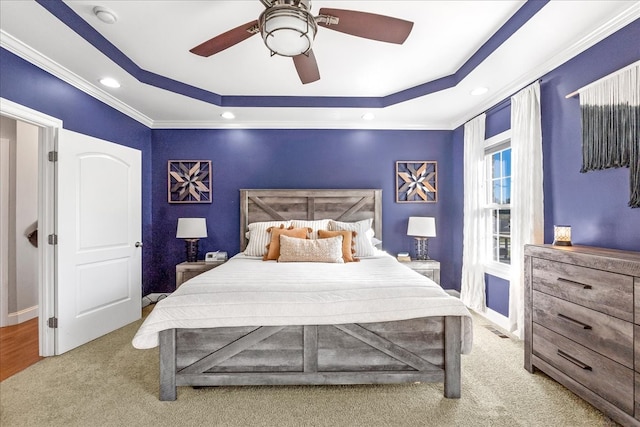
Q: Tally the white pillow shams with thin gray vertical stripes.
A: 3